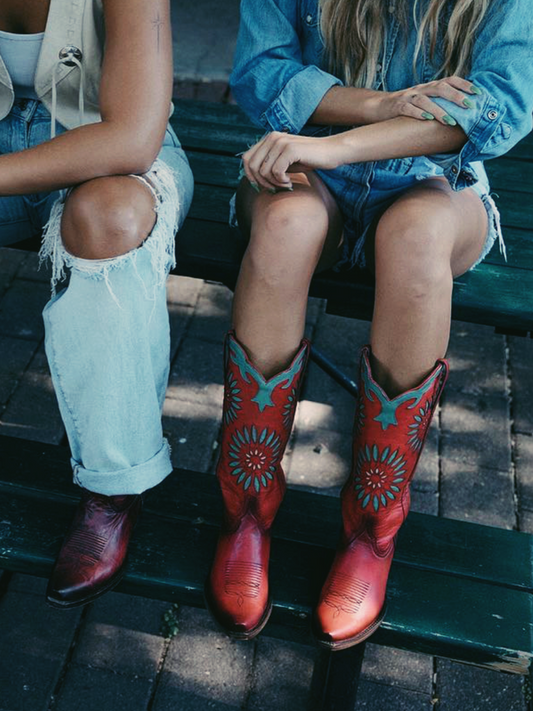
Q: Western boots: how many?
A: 3